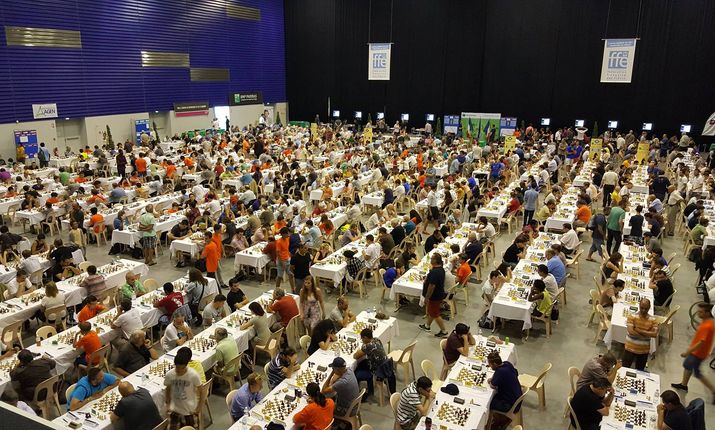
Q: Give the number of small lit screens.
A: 10